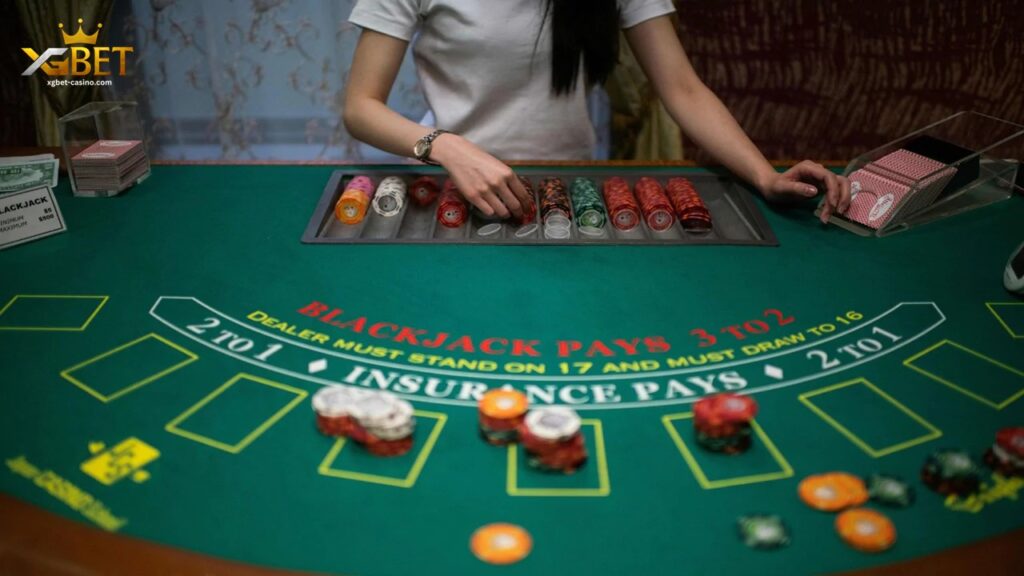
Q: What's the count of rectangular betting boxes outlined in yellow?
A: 9